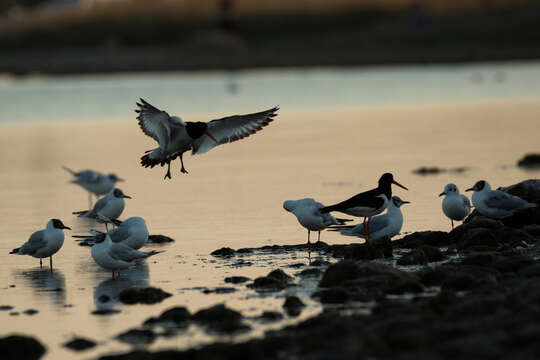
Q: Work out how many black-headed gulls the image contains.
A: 9